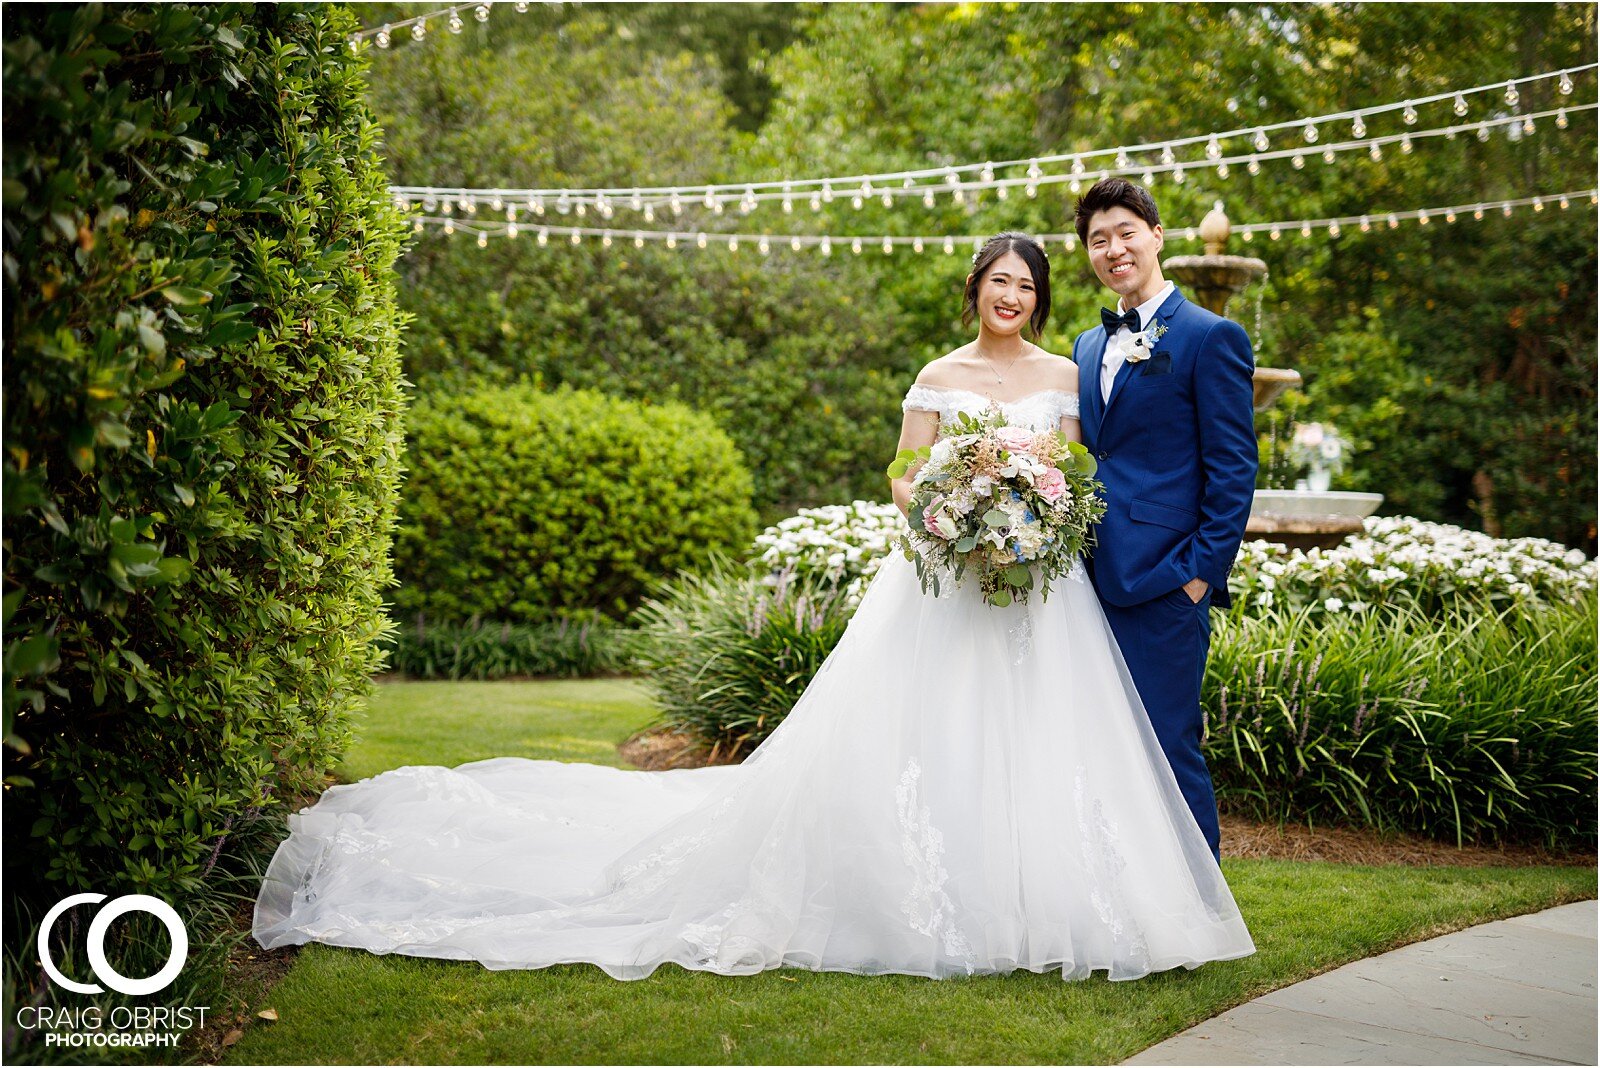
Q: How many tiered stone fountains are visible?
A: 1